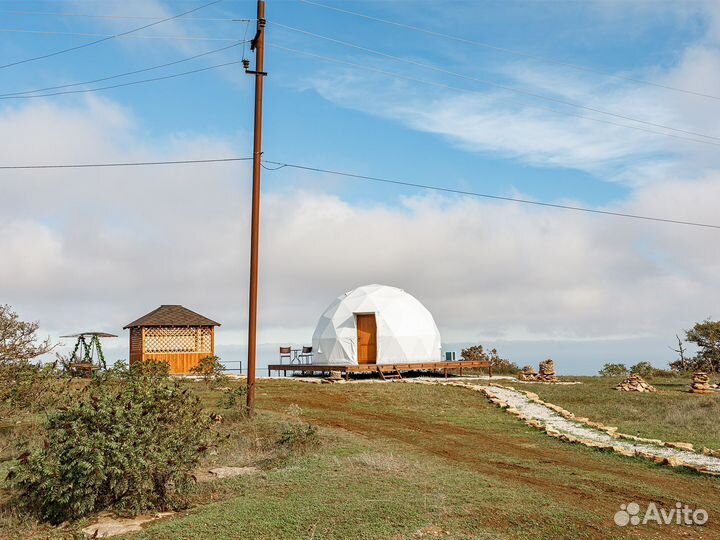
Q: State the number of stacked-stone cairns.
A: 4